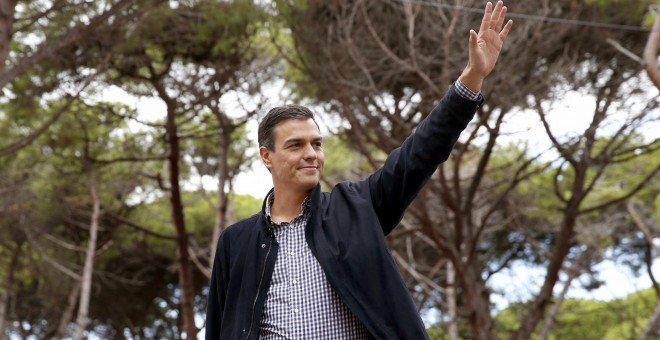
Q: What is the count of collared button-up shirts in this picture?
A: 1